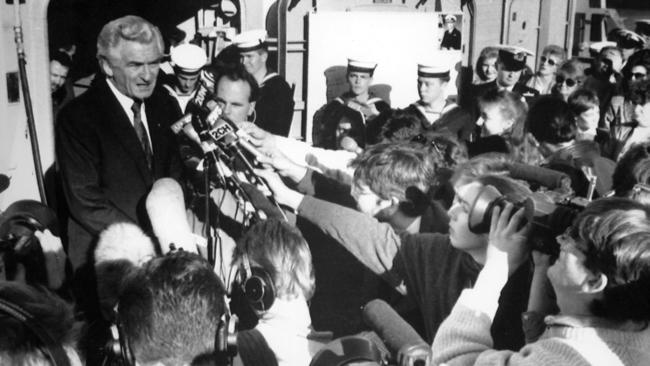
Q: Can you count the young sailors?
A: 4